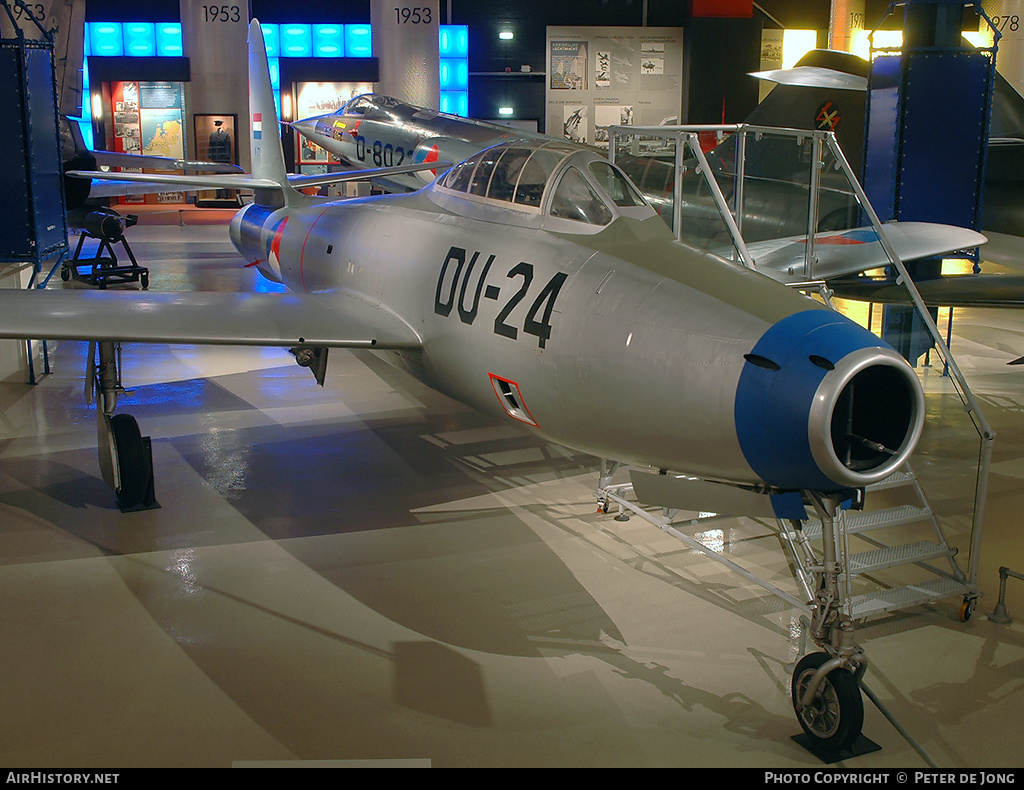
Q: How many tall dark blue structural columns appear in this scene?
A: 2